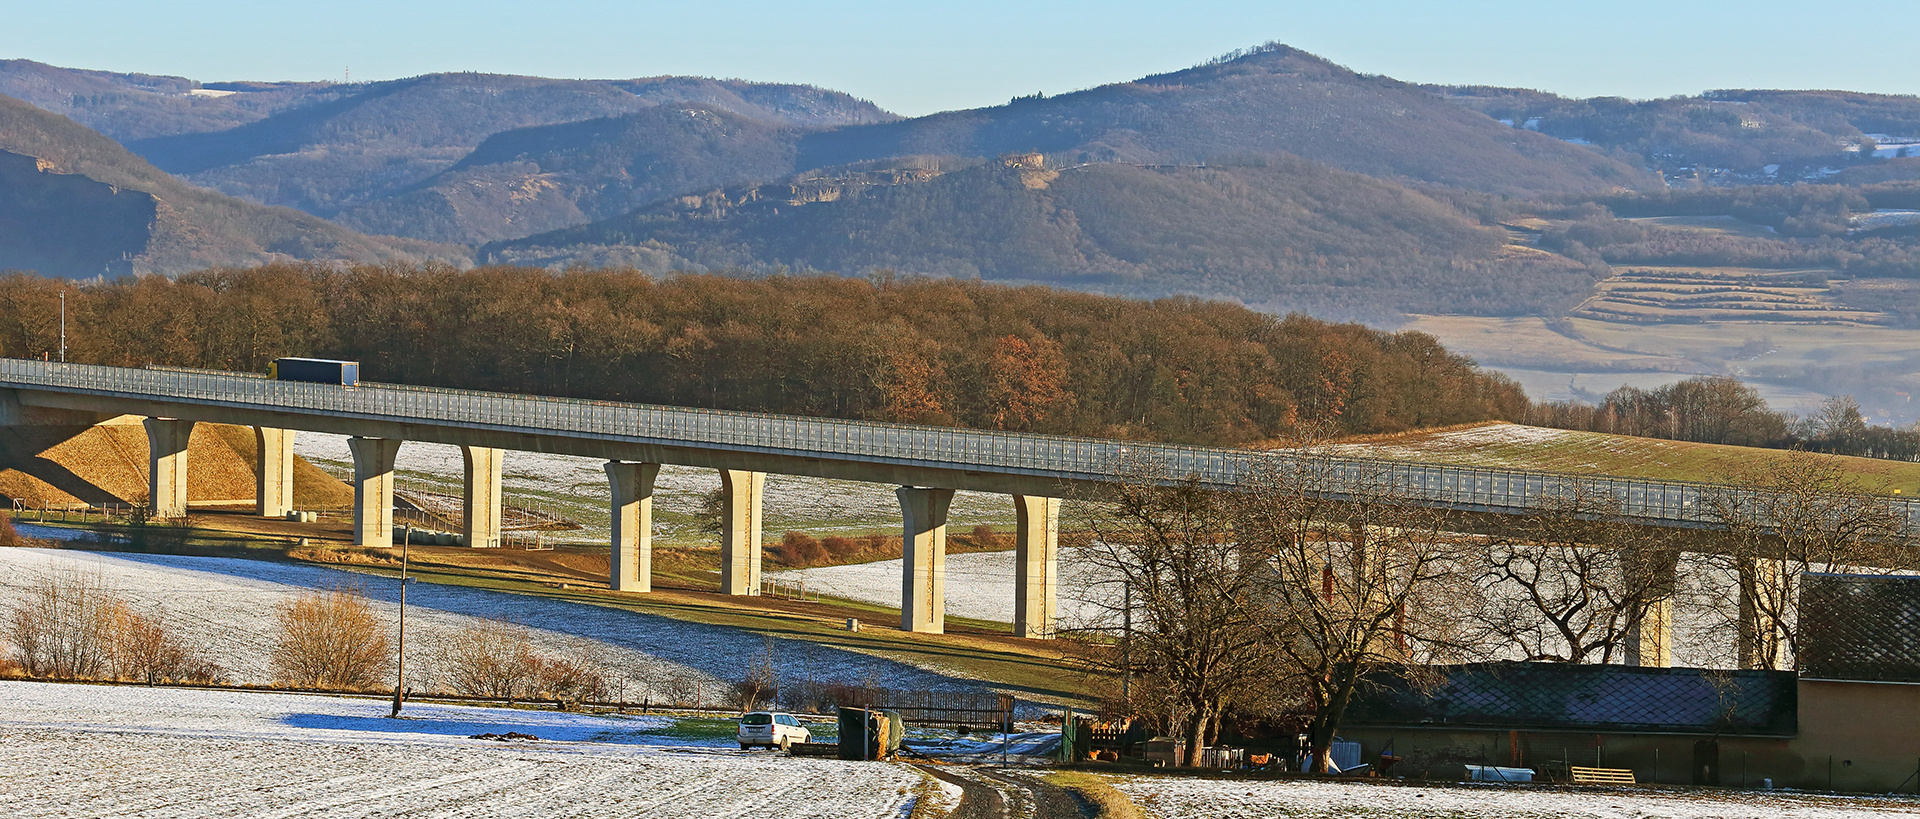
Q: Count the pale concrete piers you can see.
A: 12